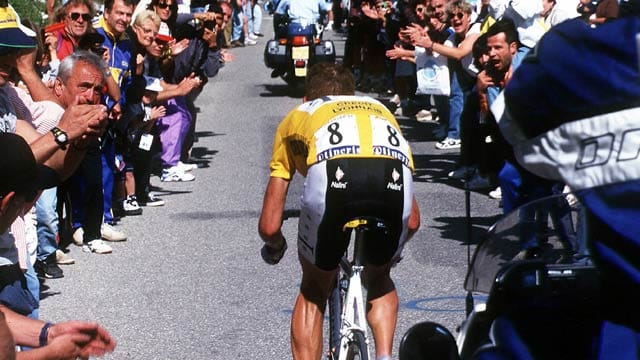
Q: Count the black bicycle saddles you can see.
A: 1